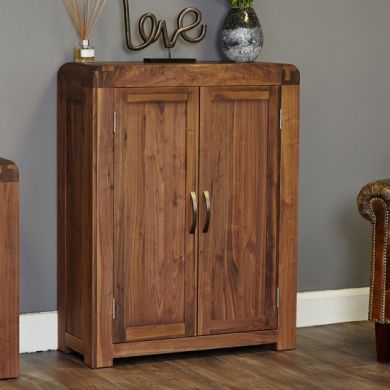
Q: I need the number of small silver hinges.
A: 4